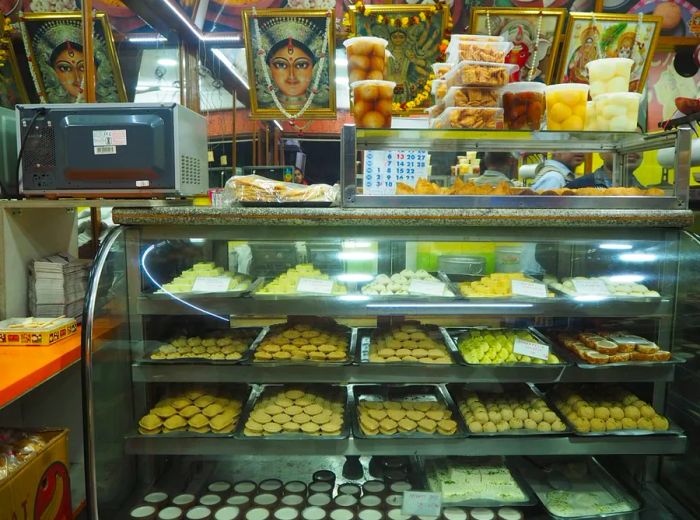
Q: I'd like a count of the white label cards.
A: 7